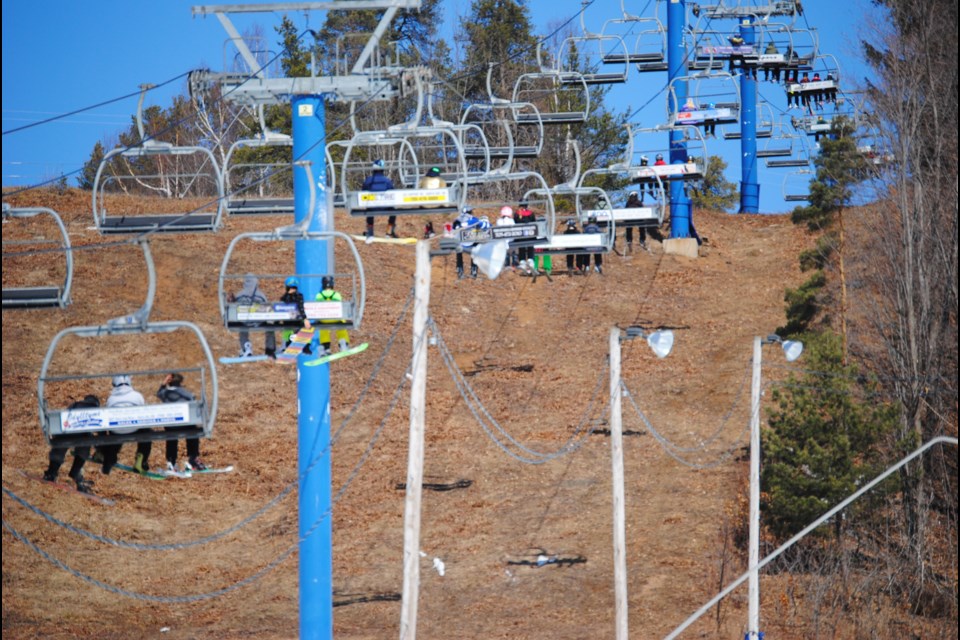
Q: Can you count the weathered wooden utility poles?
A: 3